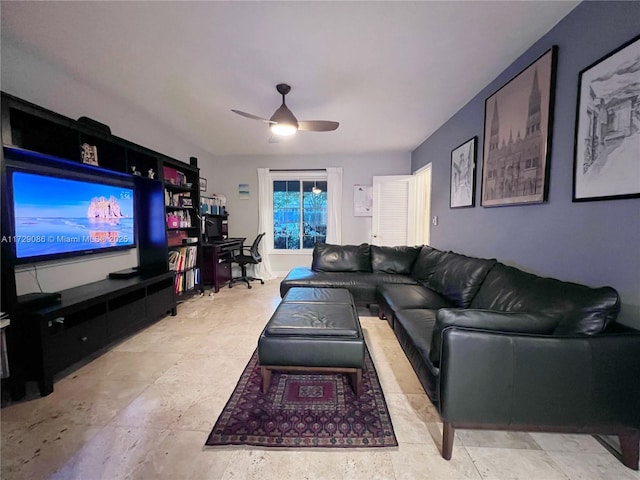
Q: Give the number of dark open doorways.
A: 0